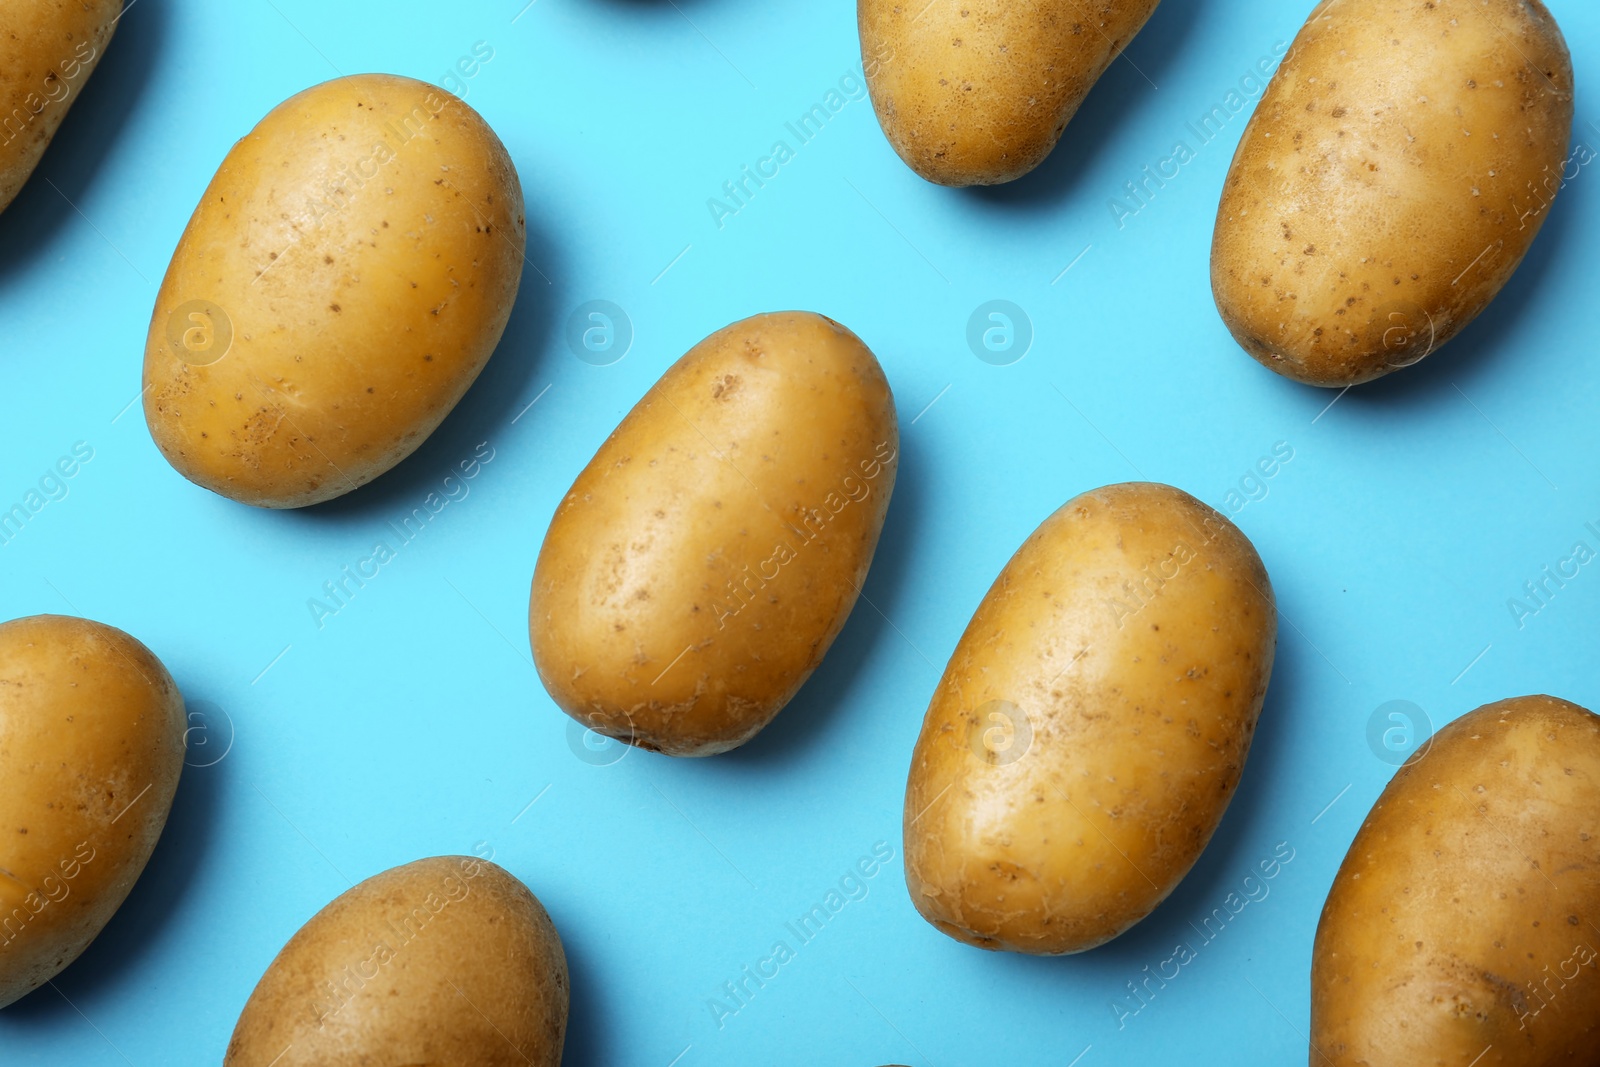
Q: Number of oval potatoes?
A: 9